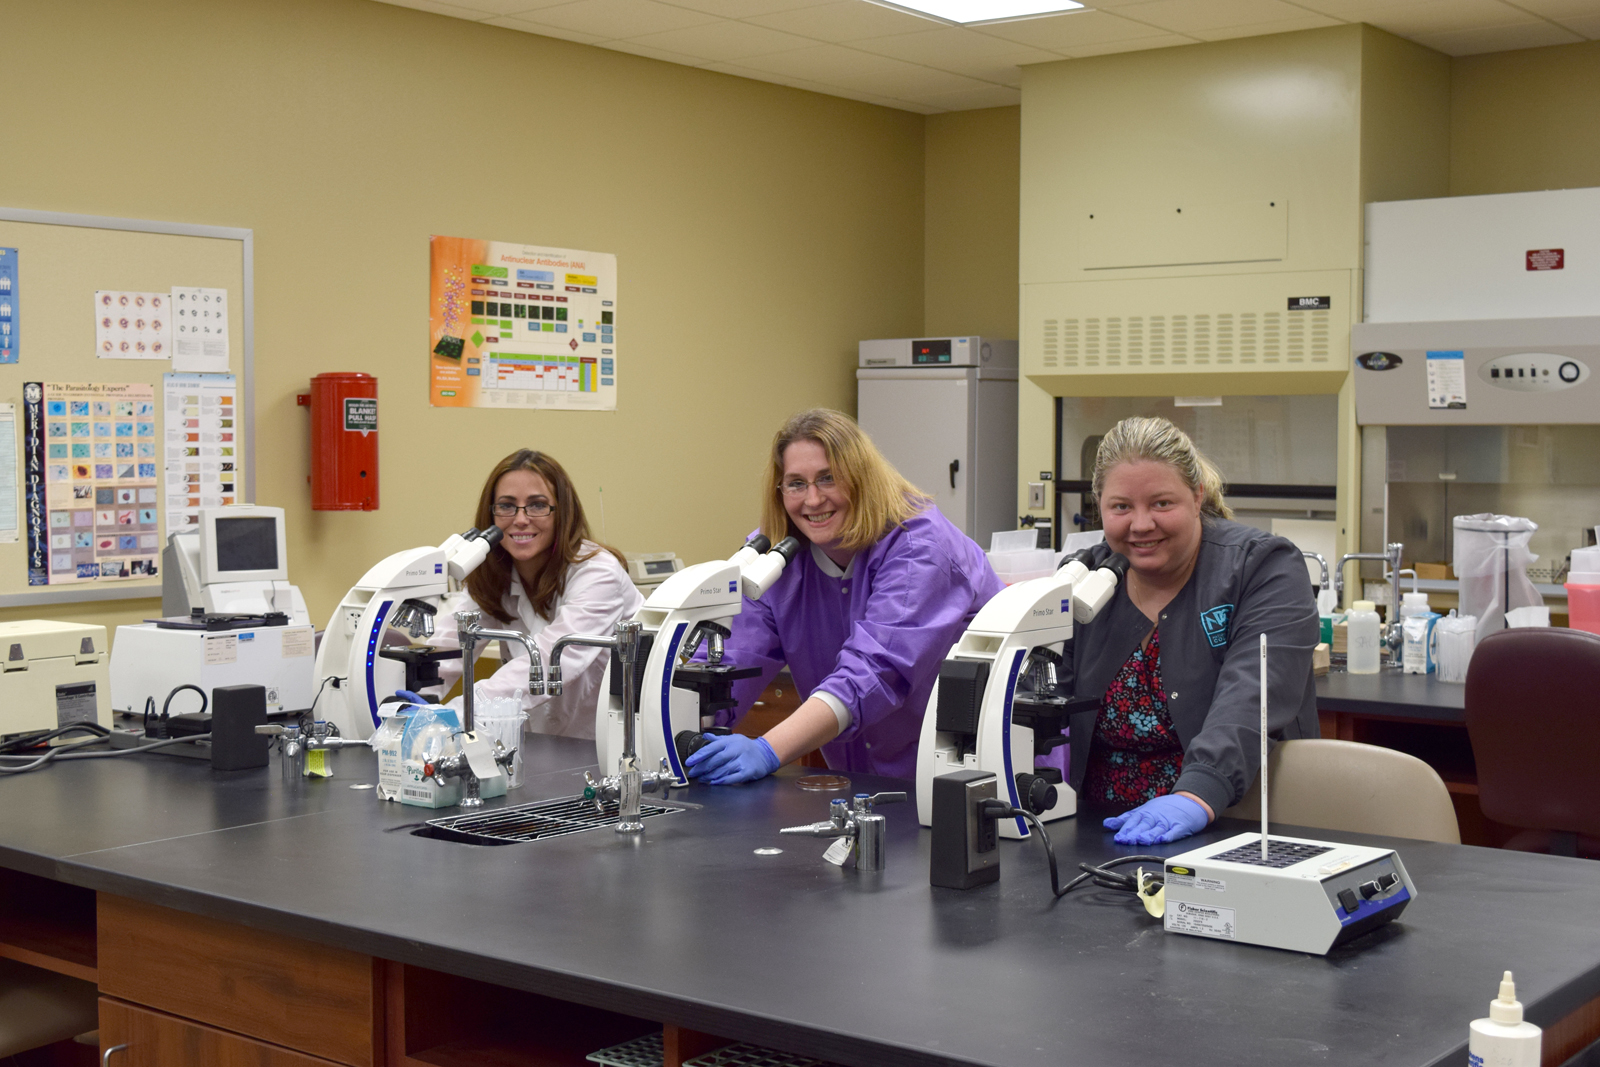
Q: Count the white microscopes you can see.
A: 3